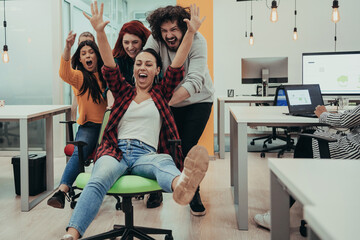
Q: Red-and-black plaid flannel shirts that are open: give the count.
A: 1